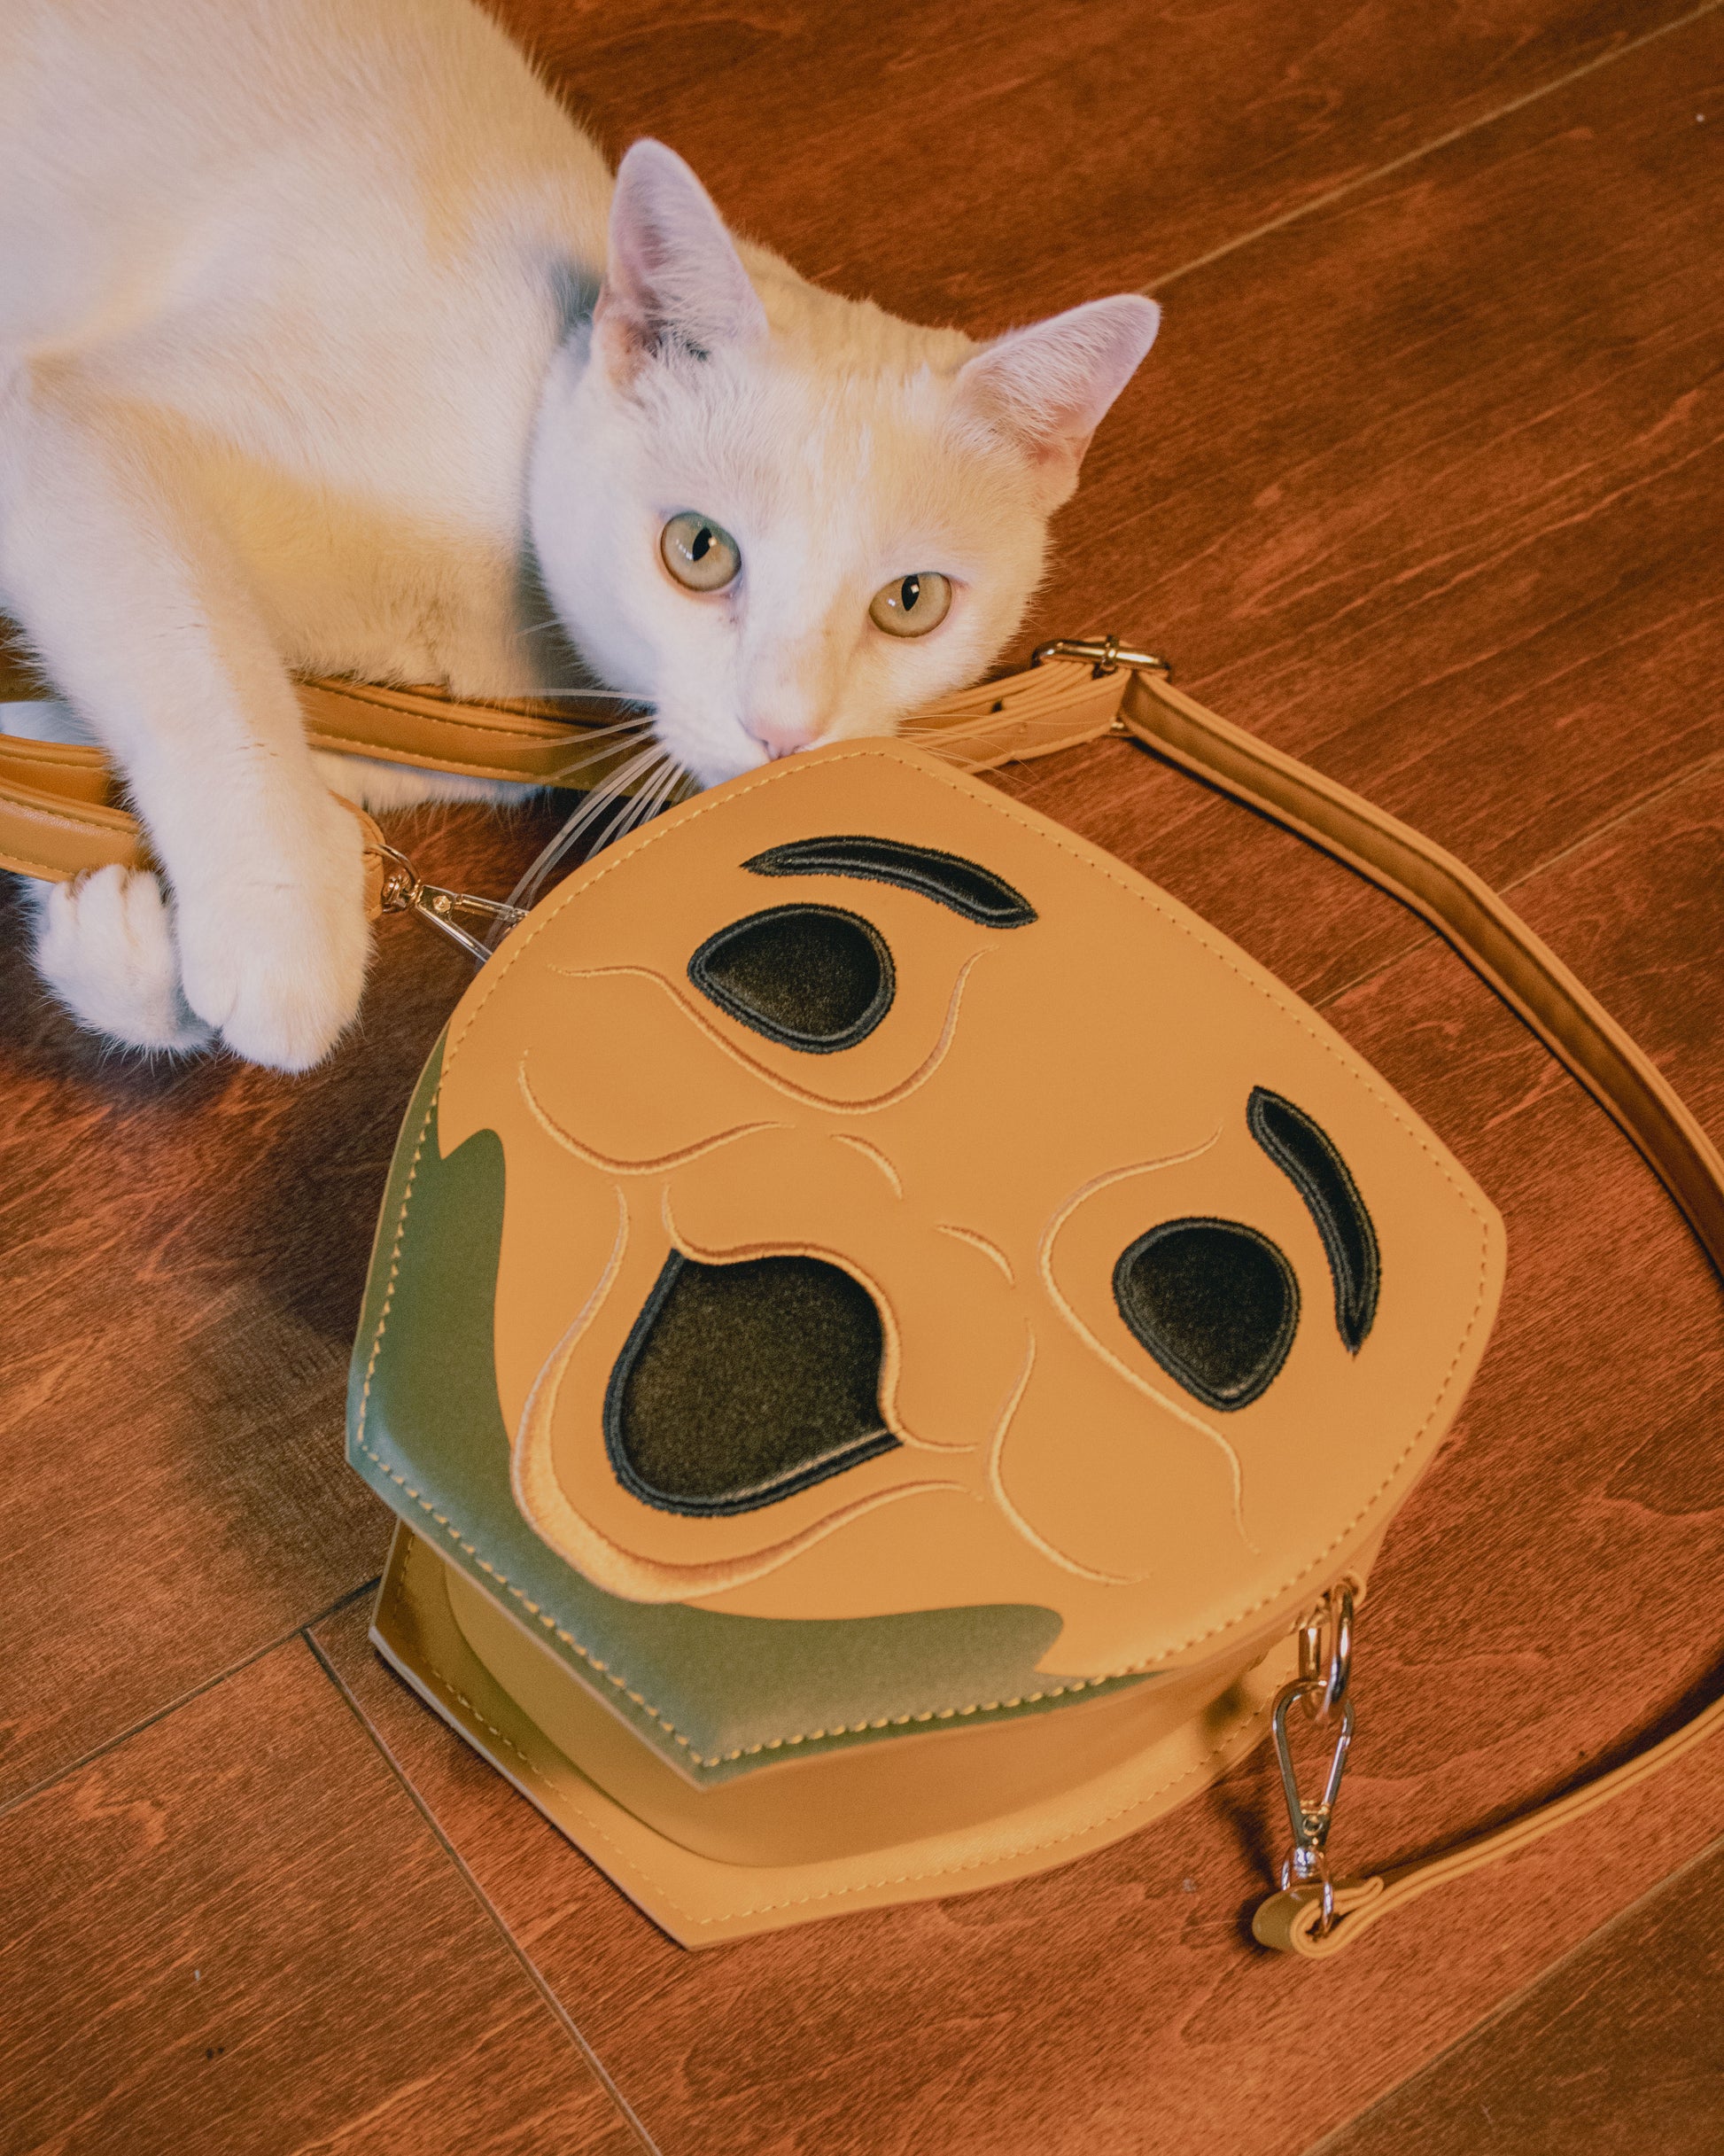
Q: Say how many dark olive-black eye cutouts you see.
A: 2